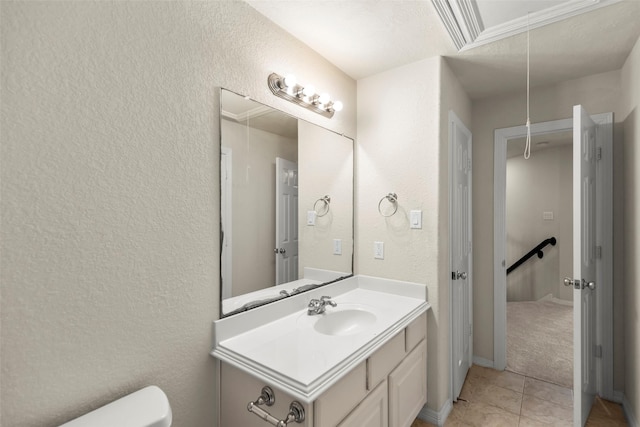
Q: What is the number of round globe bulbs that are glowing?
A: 4